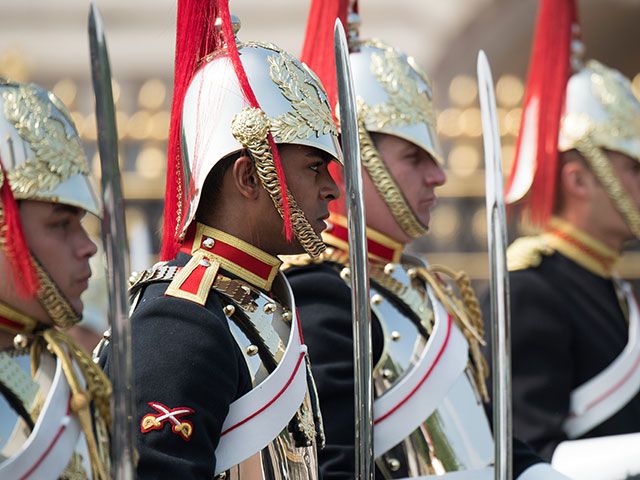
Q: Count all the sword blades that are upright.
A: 3